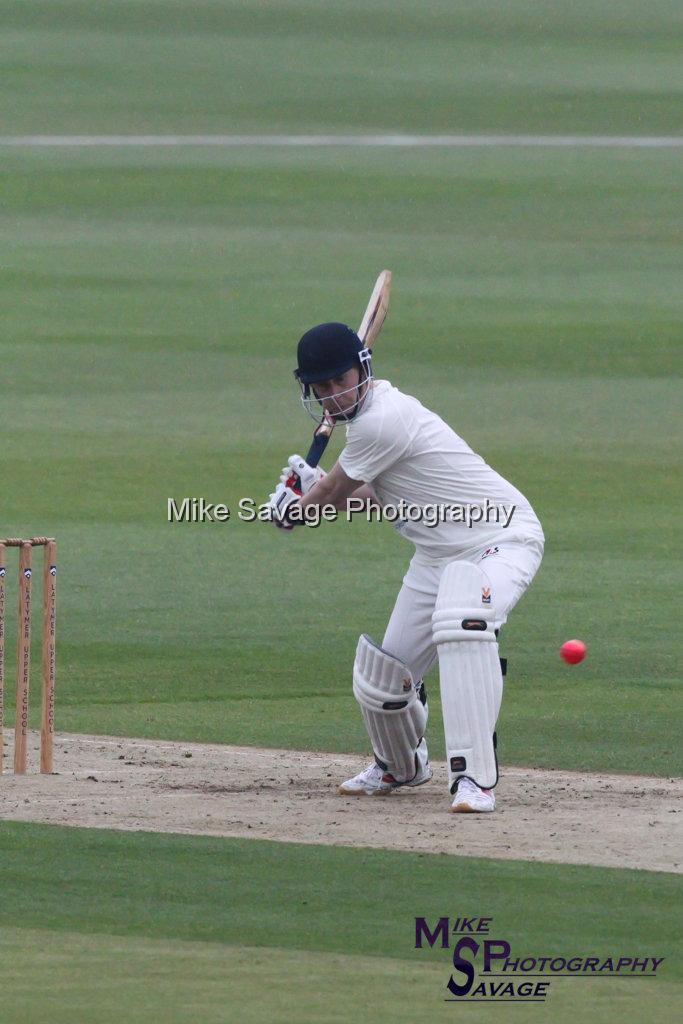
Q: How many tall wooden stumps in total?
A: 3